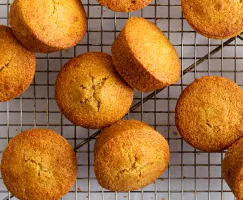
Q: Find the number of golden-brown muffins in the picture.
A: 10